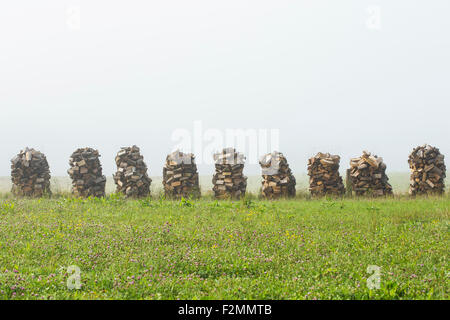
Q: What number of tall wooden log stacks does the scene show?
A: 9